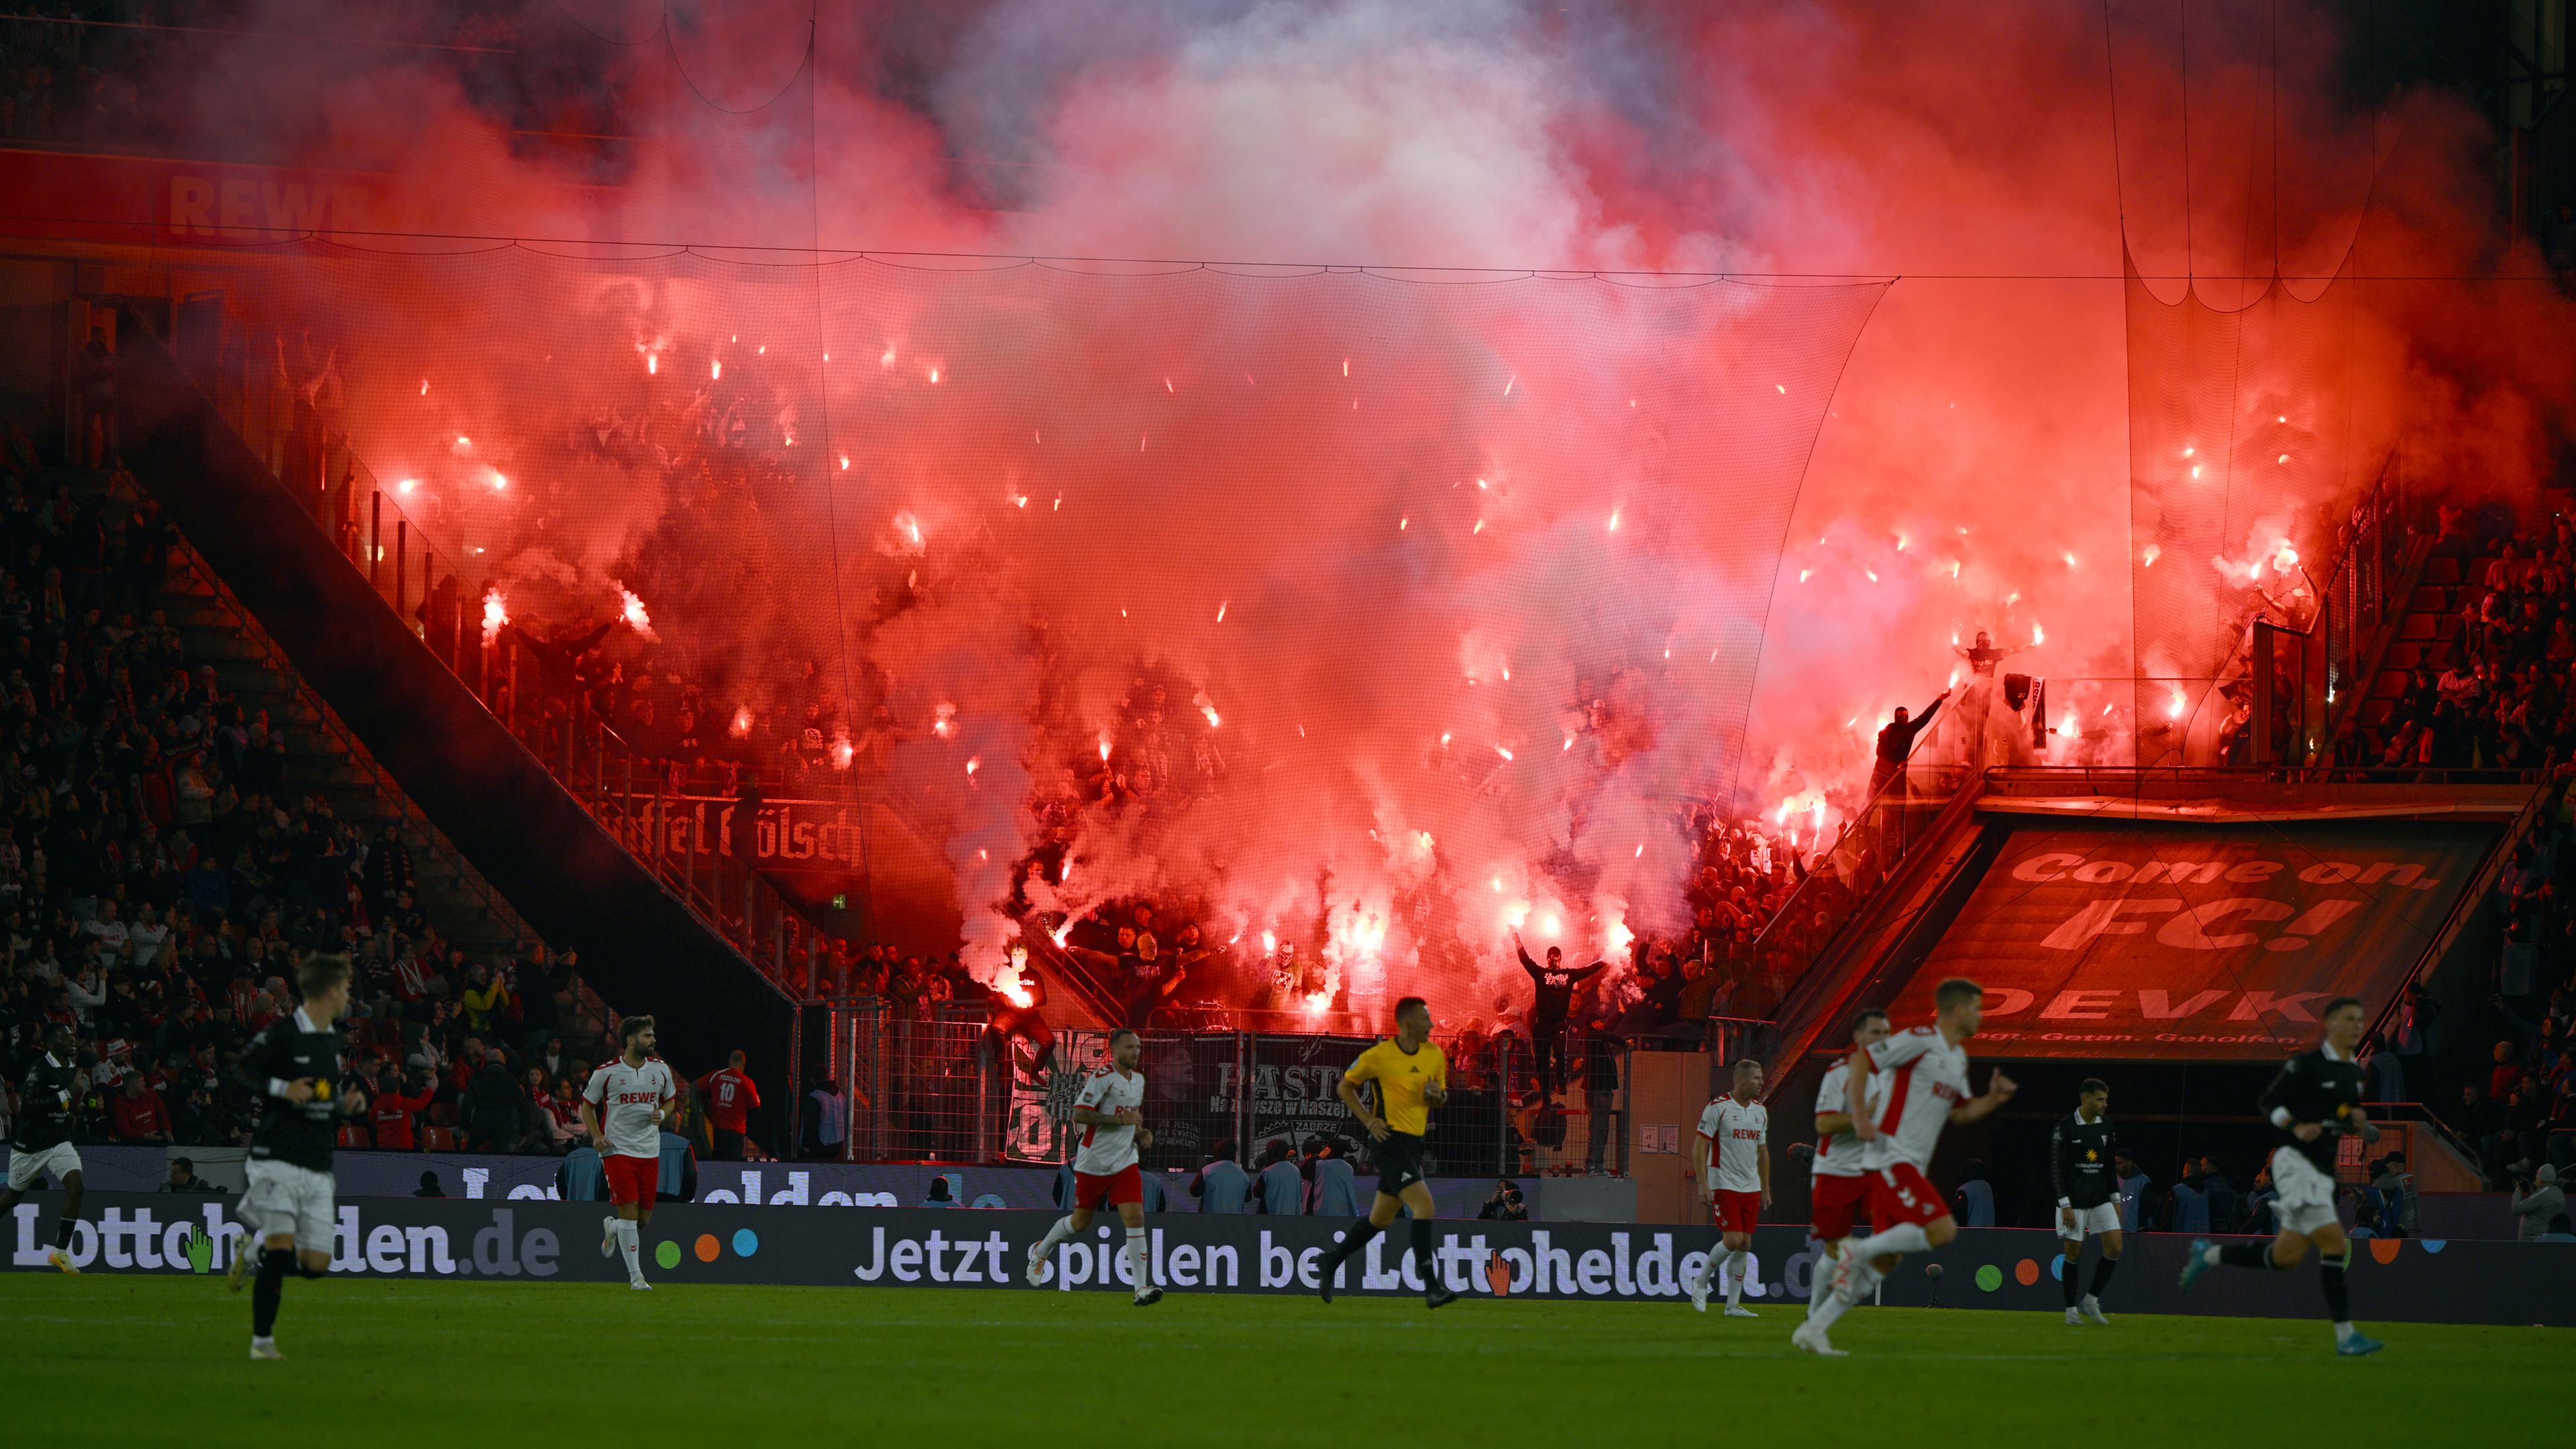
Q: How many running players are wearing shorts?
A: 7